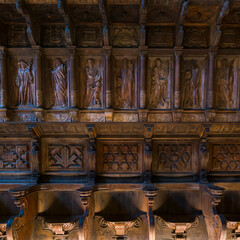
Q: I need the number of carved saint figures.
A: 7